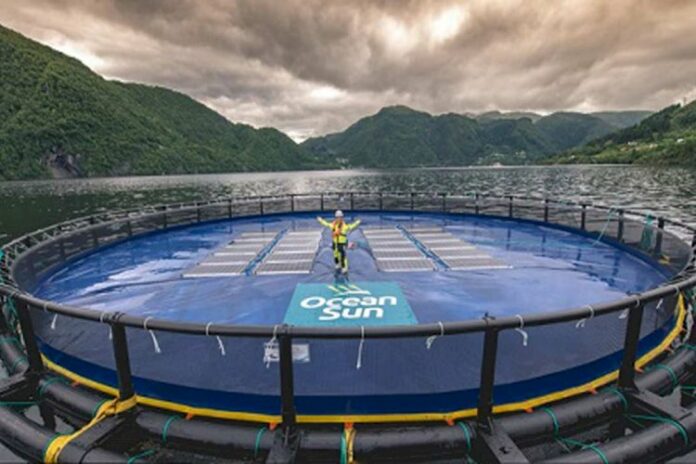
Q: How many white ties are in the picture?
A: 11